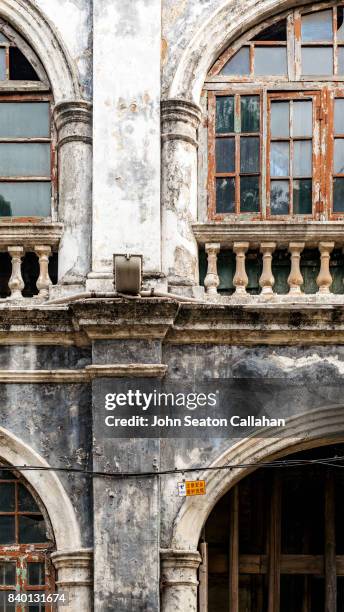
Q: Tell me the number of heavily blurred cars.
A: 0